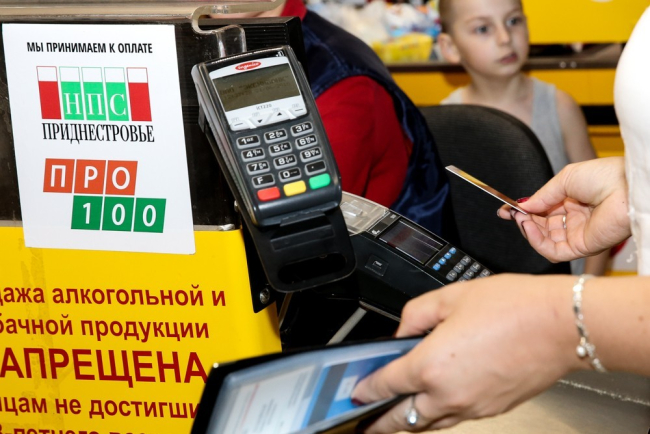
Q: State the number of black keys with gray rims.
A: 12